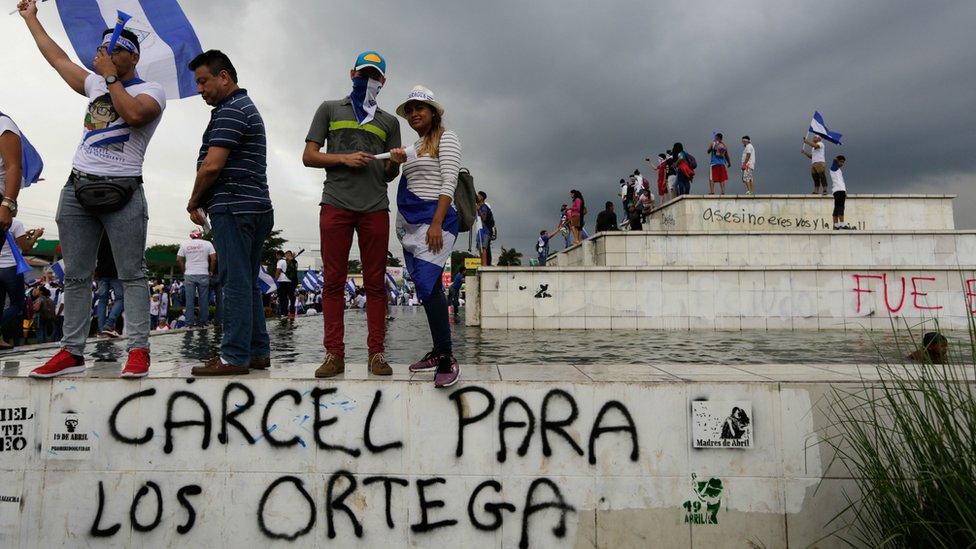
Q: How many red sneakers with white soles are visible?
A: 2